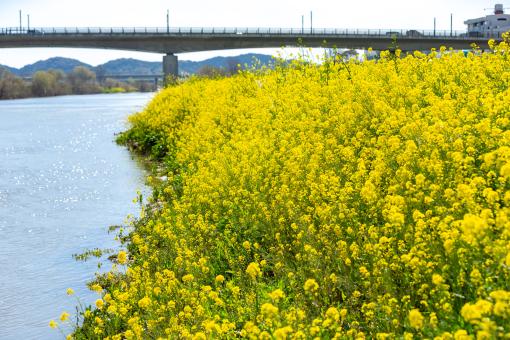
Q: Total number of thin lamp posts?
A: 7